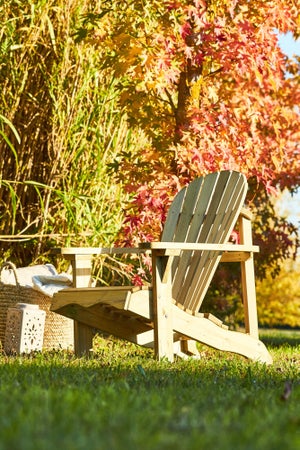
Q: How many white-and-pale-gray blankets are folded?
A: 1